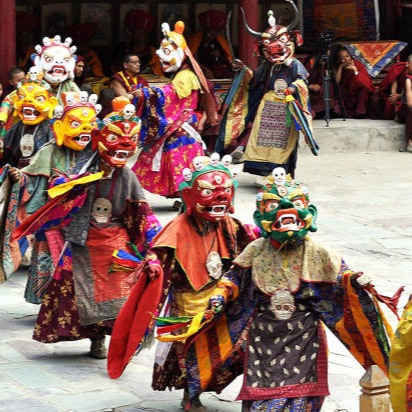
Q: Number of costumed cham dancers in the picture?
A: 8